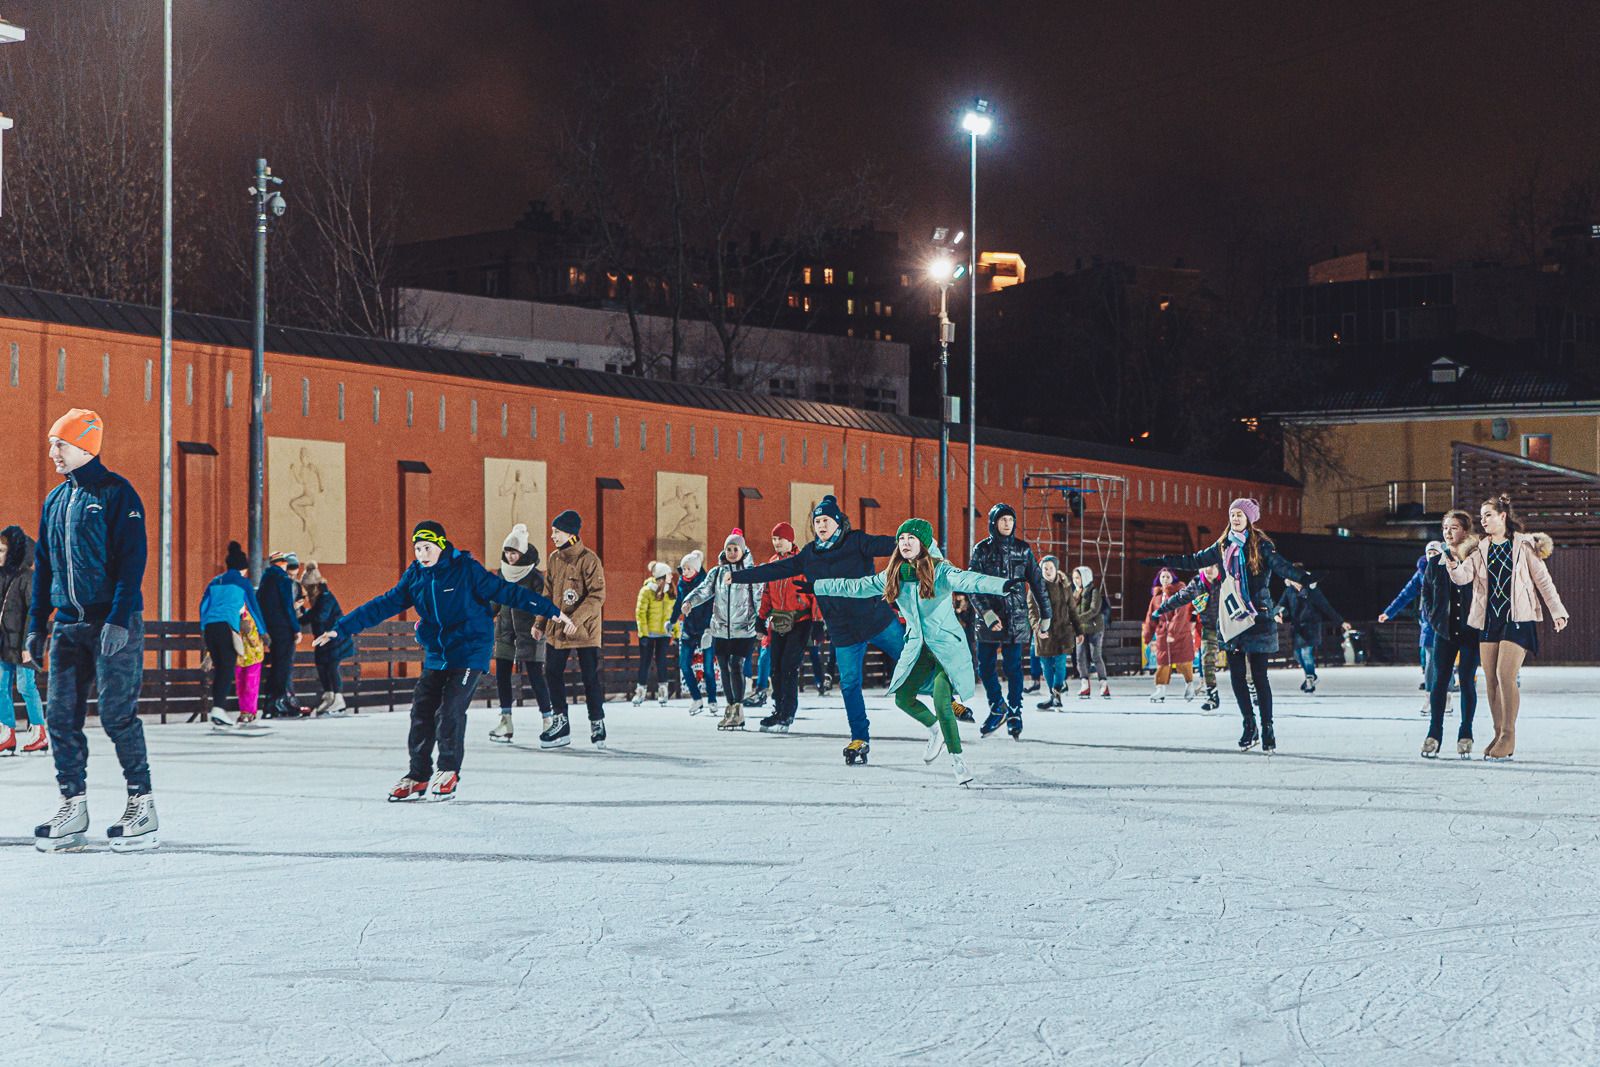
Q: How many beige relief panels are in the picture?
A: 4